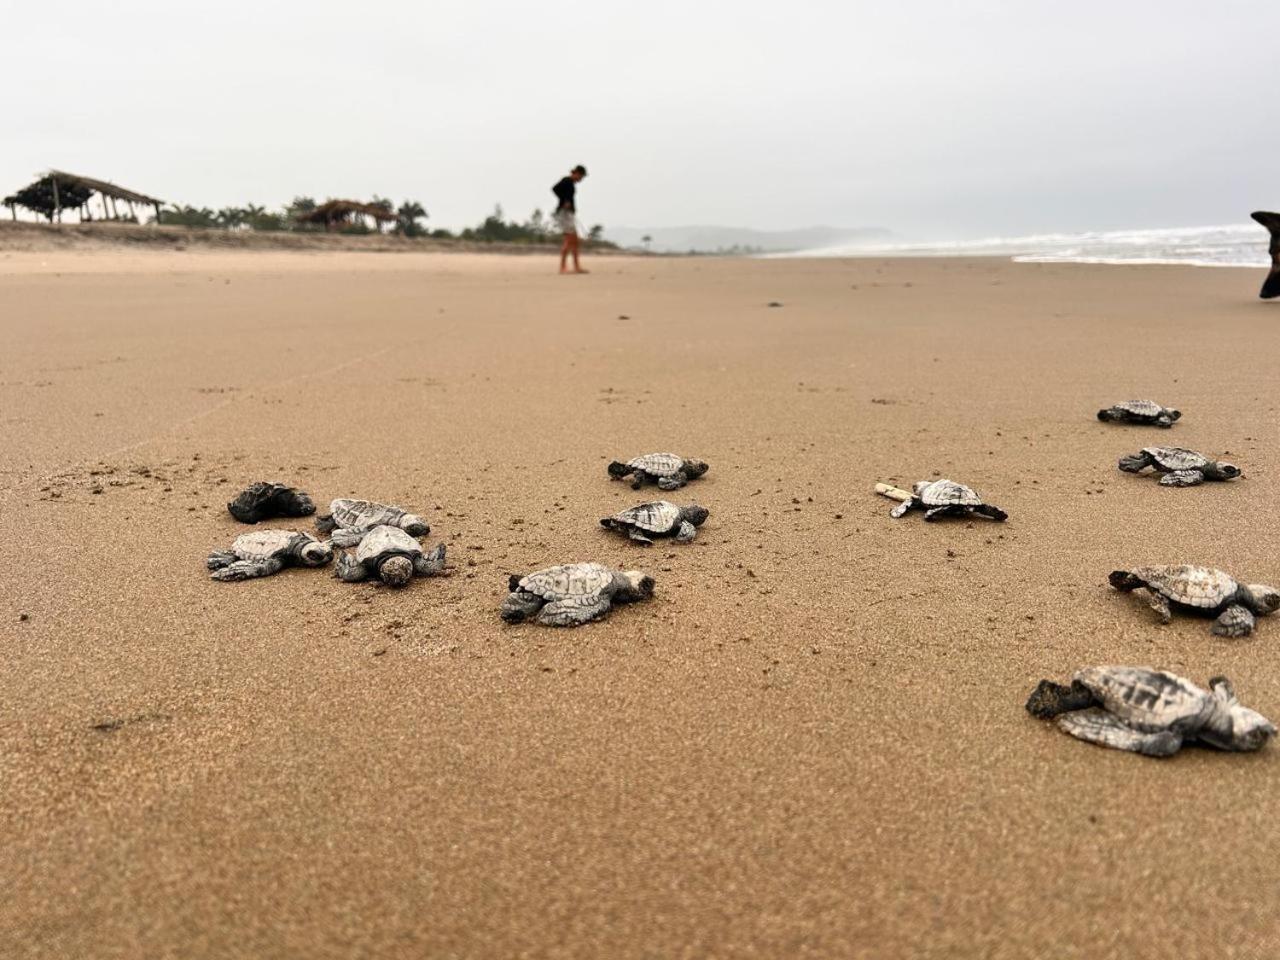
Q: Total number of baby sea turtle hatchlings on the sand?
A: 12